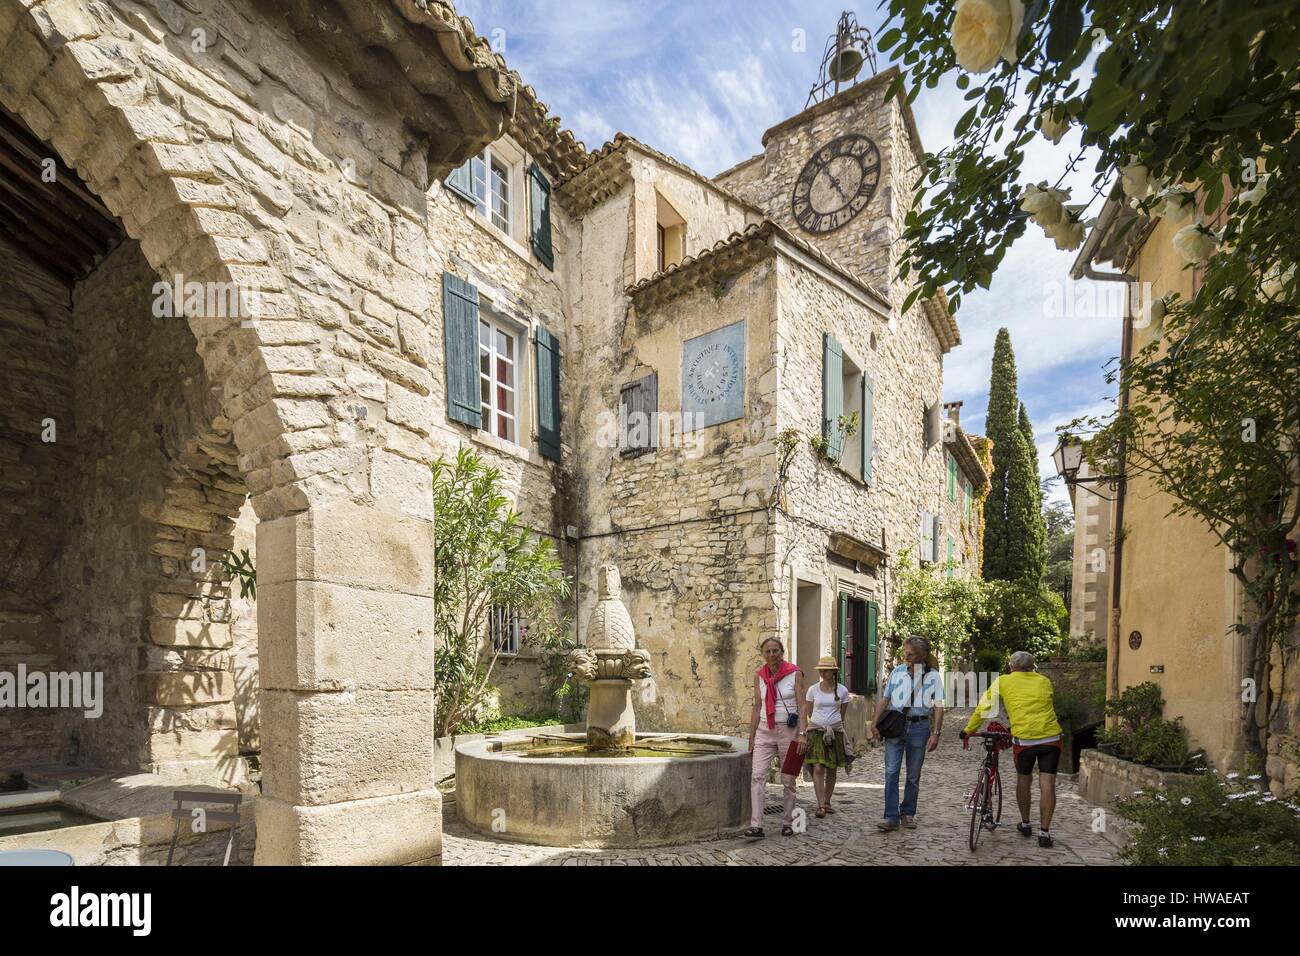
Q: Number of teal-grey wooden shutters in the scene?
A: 6